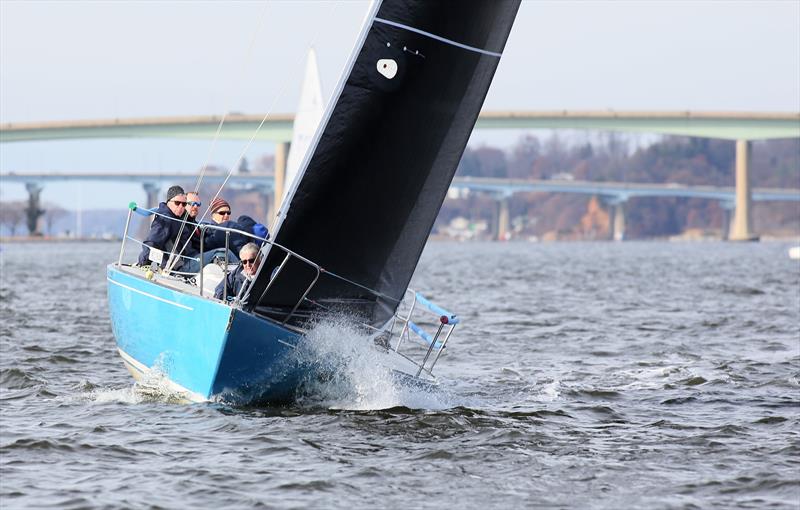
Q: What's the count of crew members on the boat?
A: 5